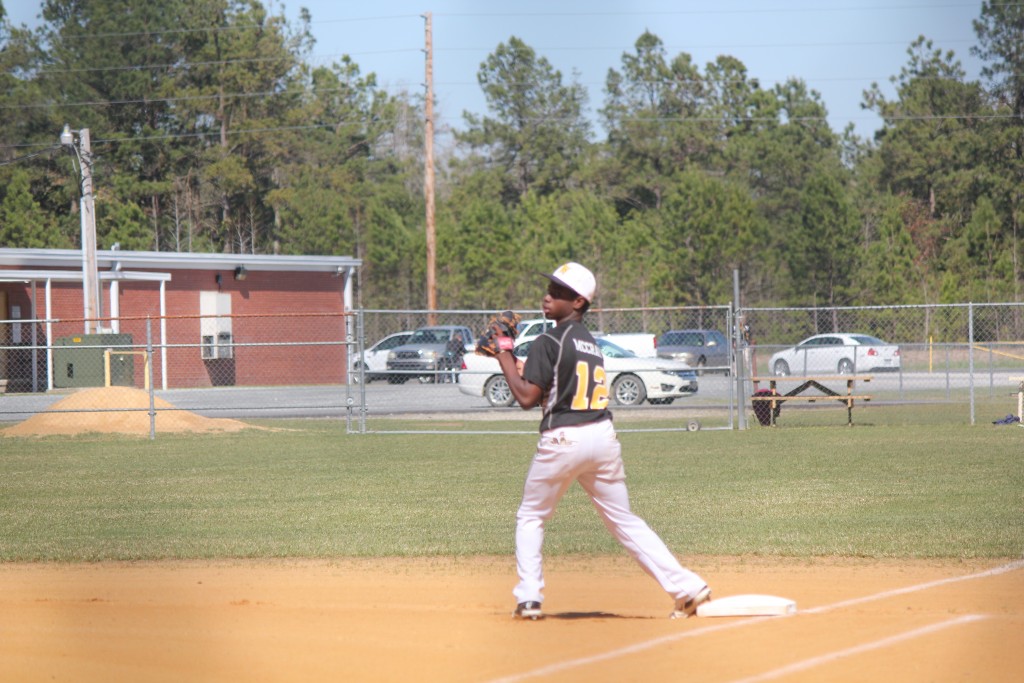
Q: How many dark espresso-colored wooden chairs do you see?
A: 0